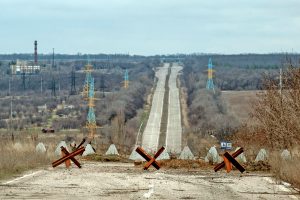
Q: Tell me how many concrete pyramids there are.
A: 11